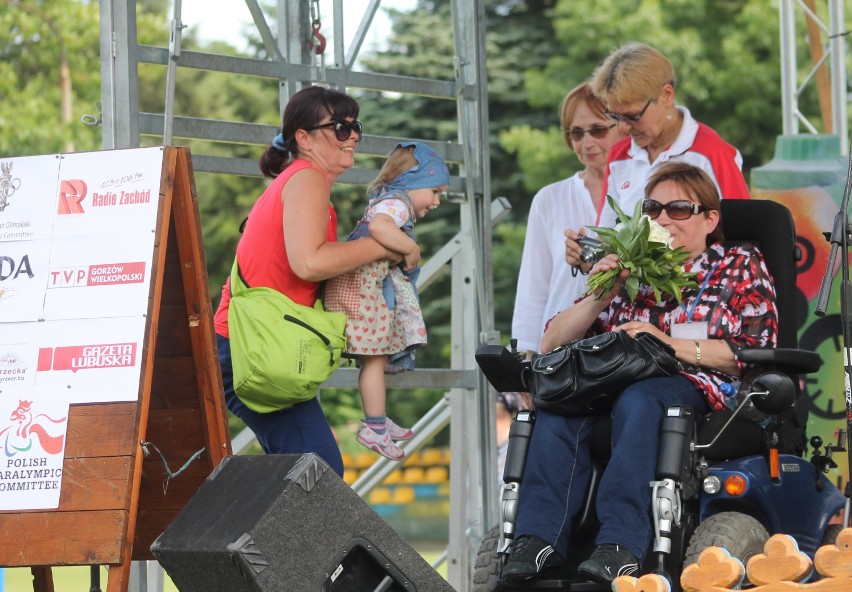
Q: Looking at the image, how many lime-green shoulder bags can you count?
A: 1